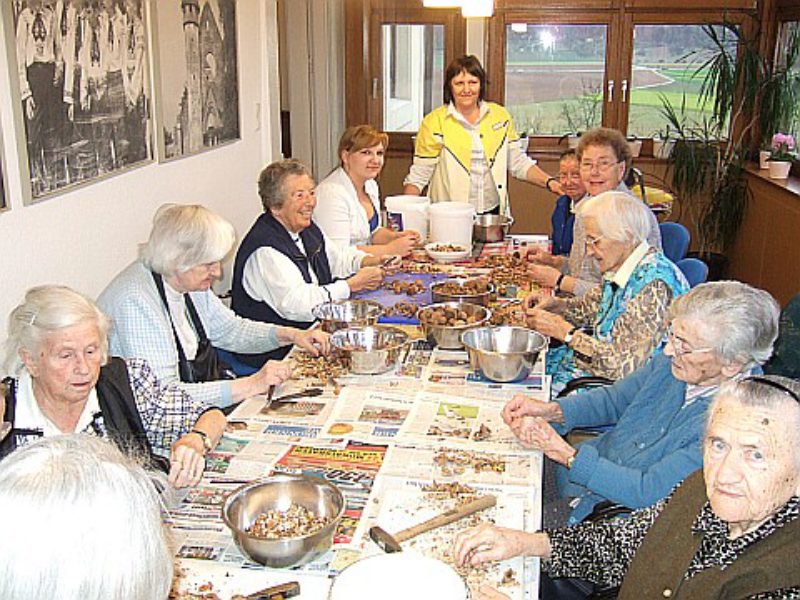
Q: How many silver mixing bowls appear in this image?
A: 7